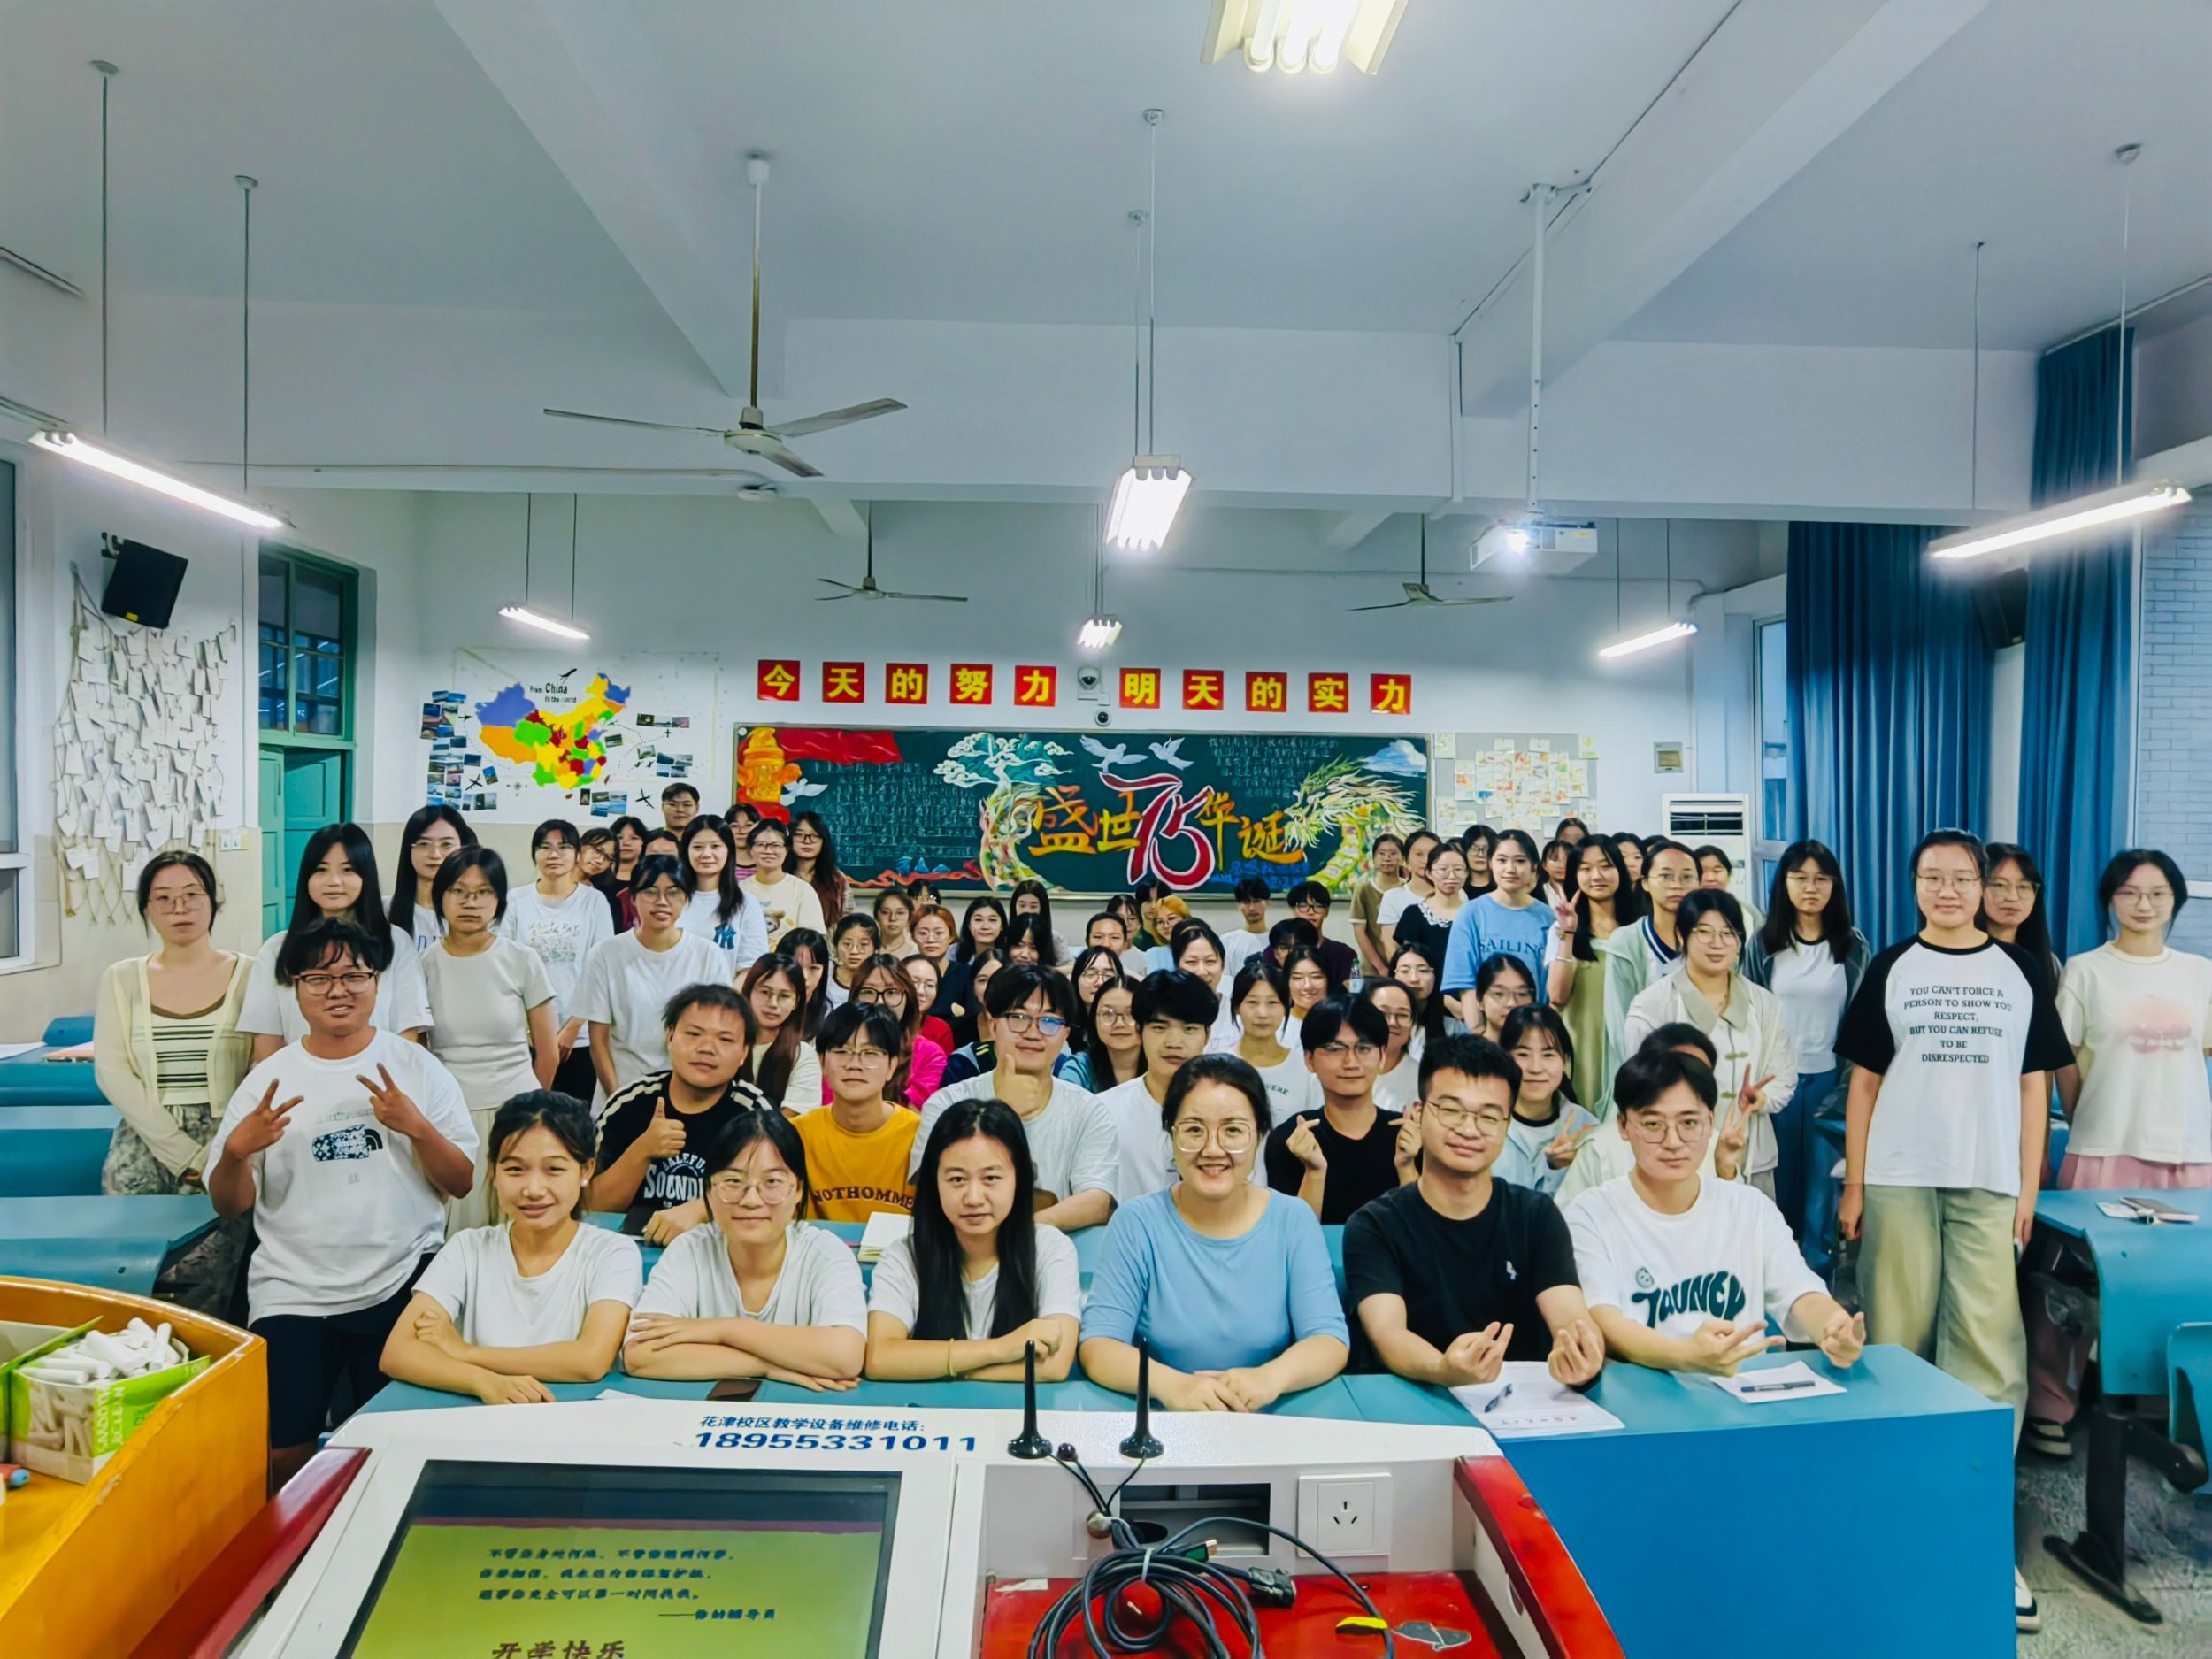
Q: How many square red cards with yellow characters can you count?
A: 10